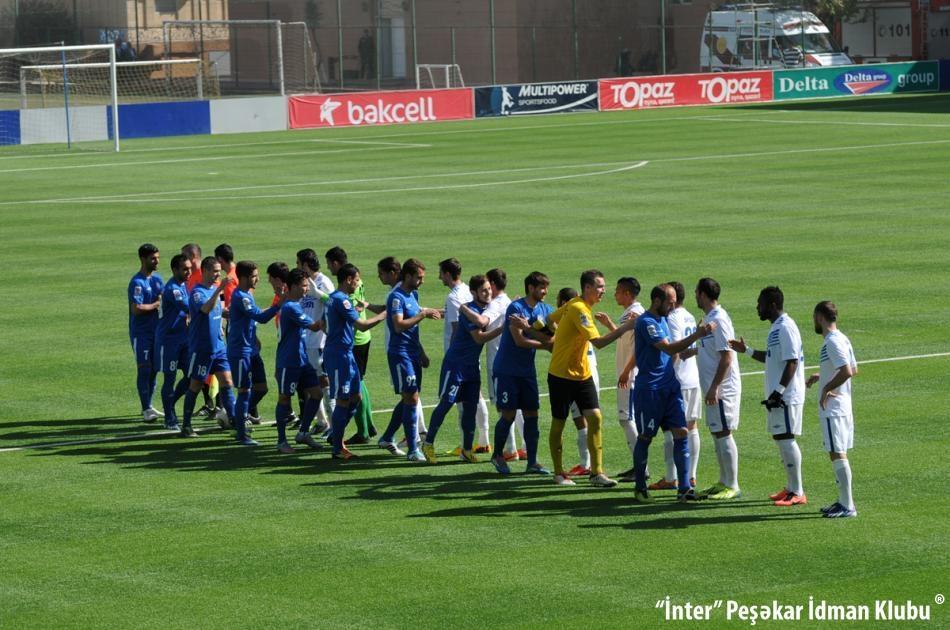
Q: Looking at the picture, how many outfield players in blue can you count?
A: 10